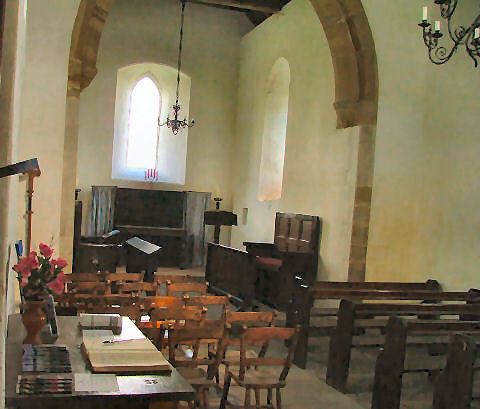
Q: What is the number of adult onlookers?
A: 0